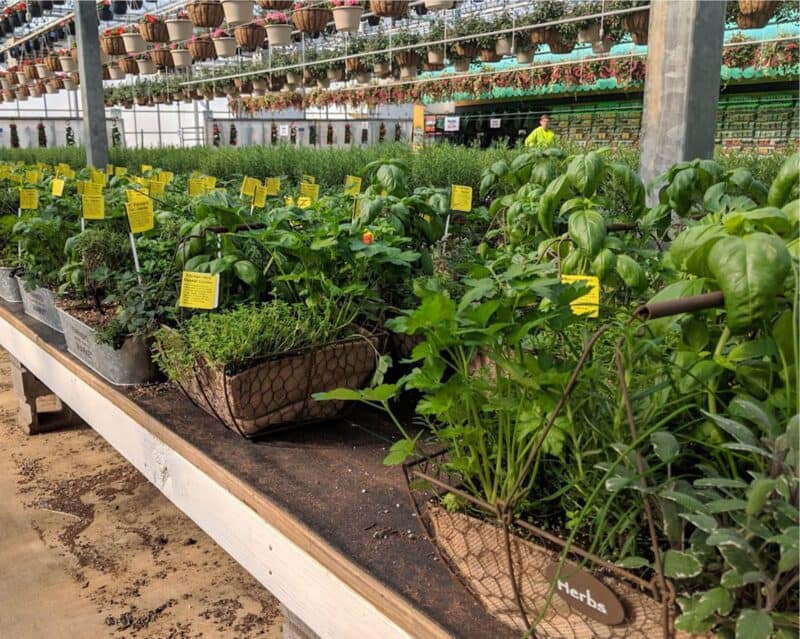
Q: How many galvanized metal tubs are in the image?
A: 3